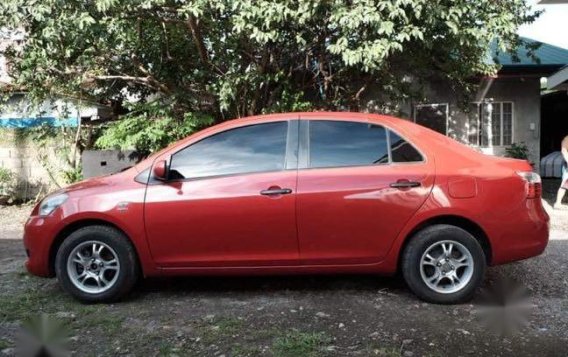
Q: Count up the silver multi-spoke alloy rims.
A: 2